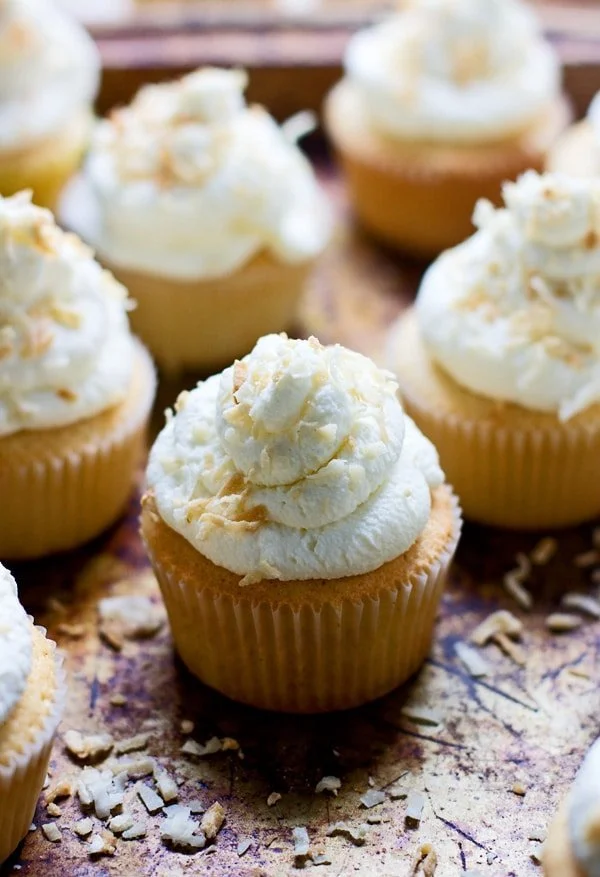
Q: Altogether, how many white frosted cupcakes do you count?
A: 9